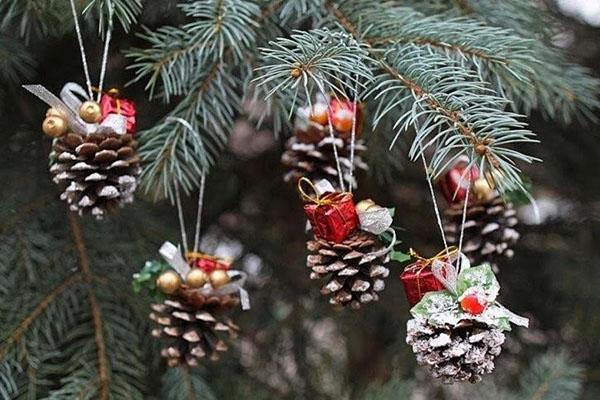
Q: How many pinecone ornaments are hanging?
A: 6